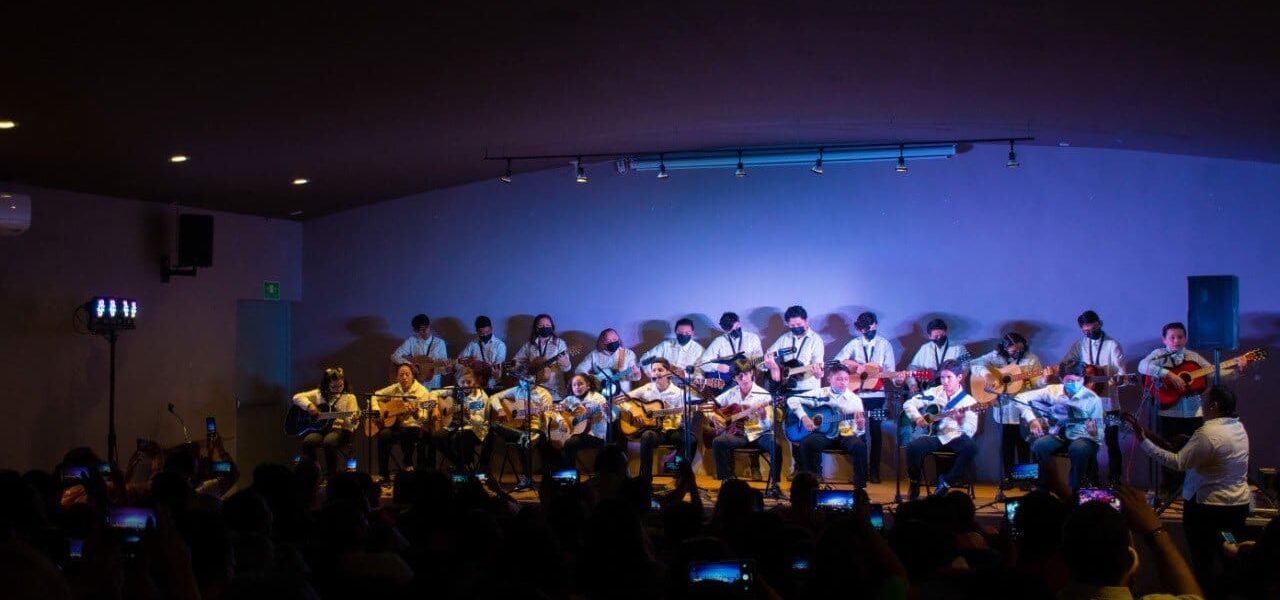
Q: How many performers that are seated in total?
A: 10